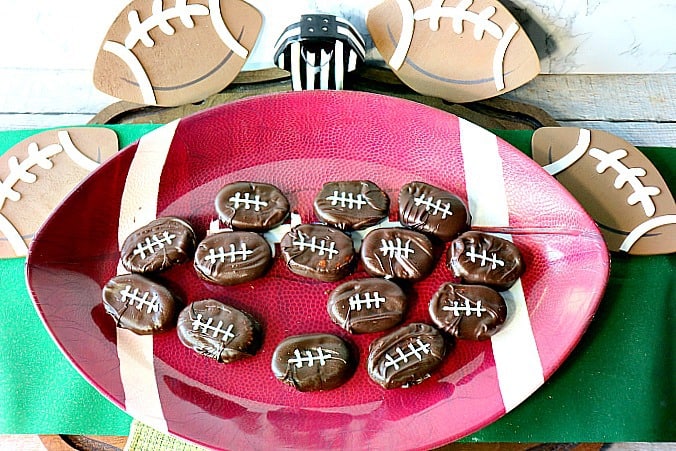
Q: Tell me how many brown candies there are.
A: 14